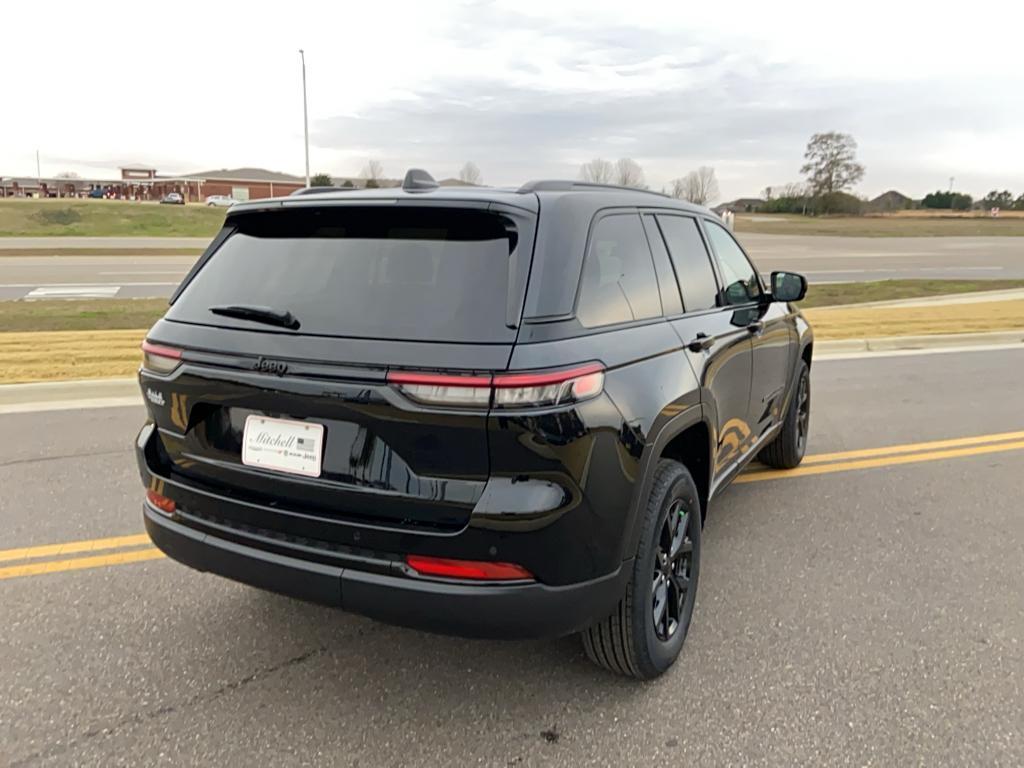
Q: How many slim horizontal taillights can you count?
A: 2